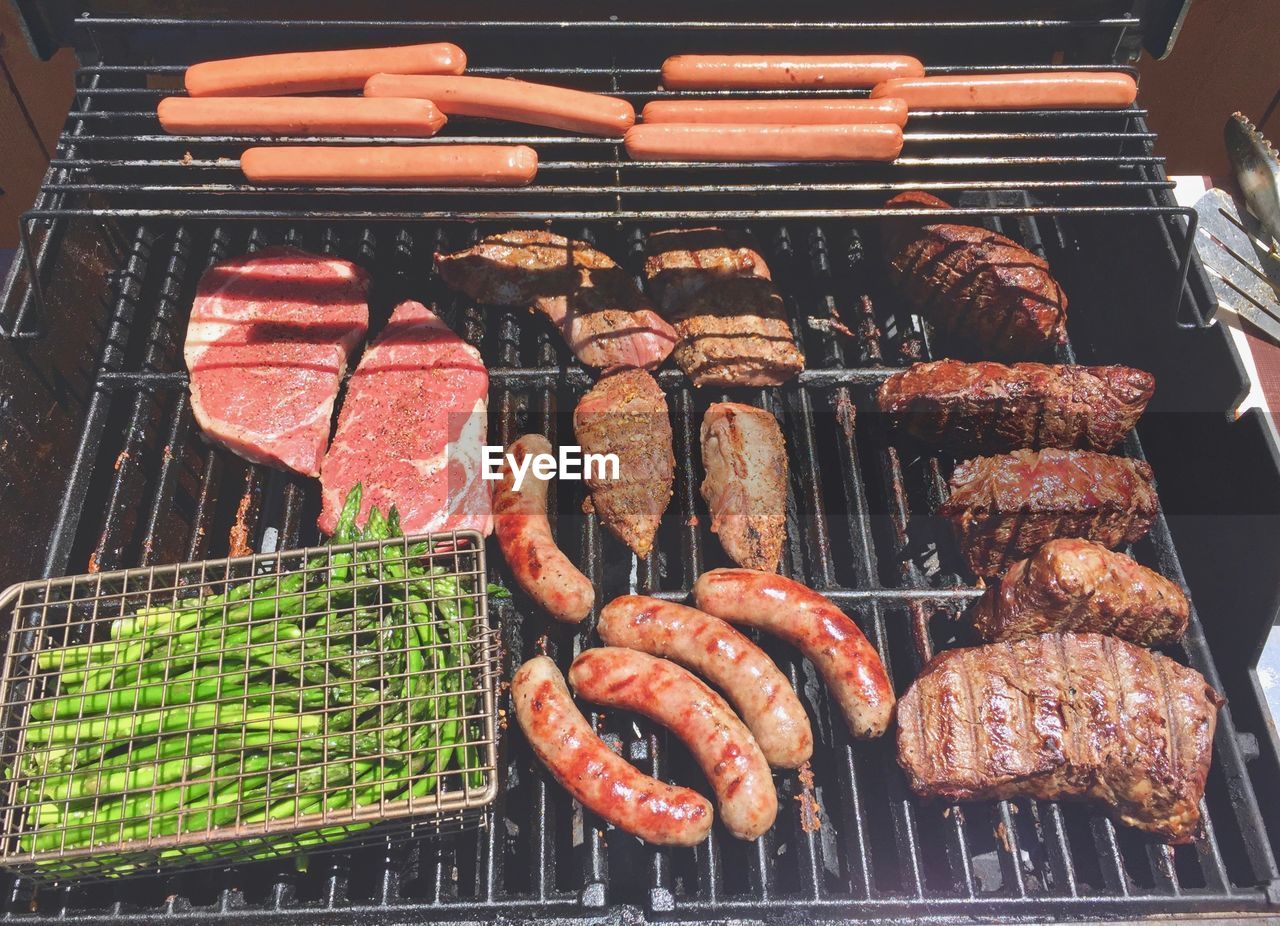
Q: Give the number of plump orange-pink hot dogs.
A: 8